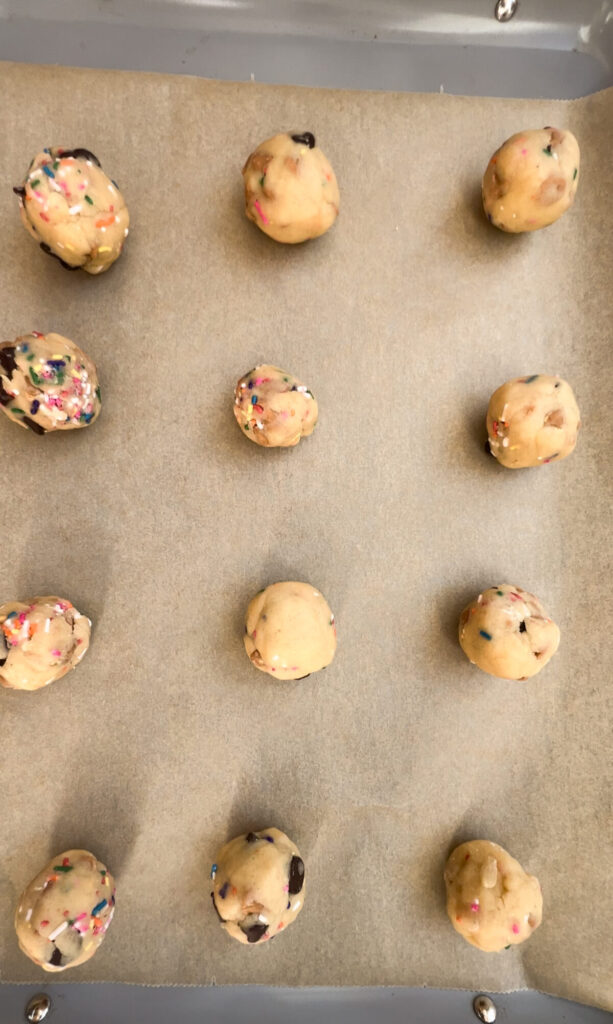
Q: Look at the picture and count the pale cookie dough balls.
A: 12